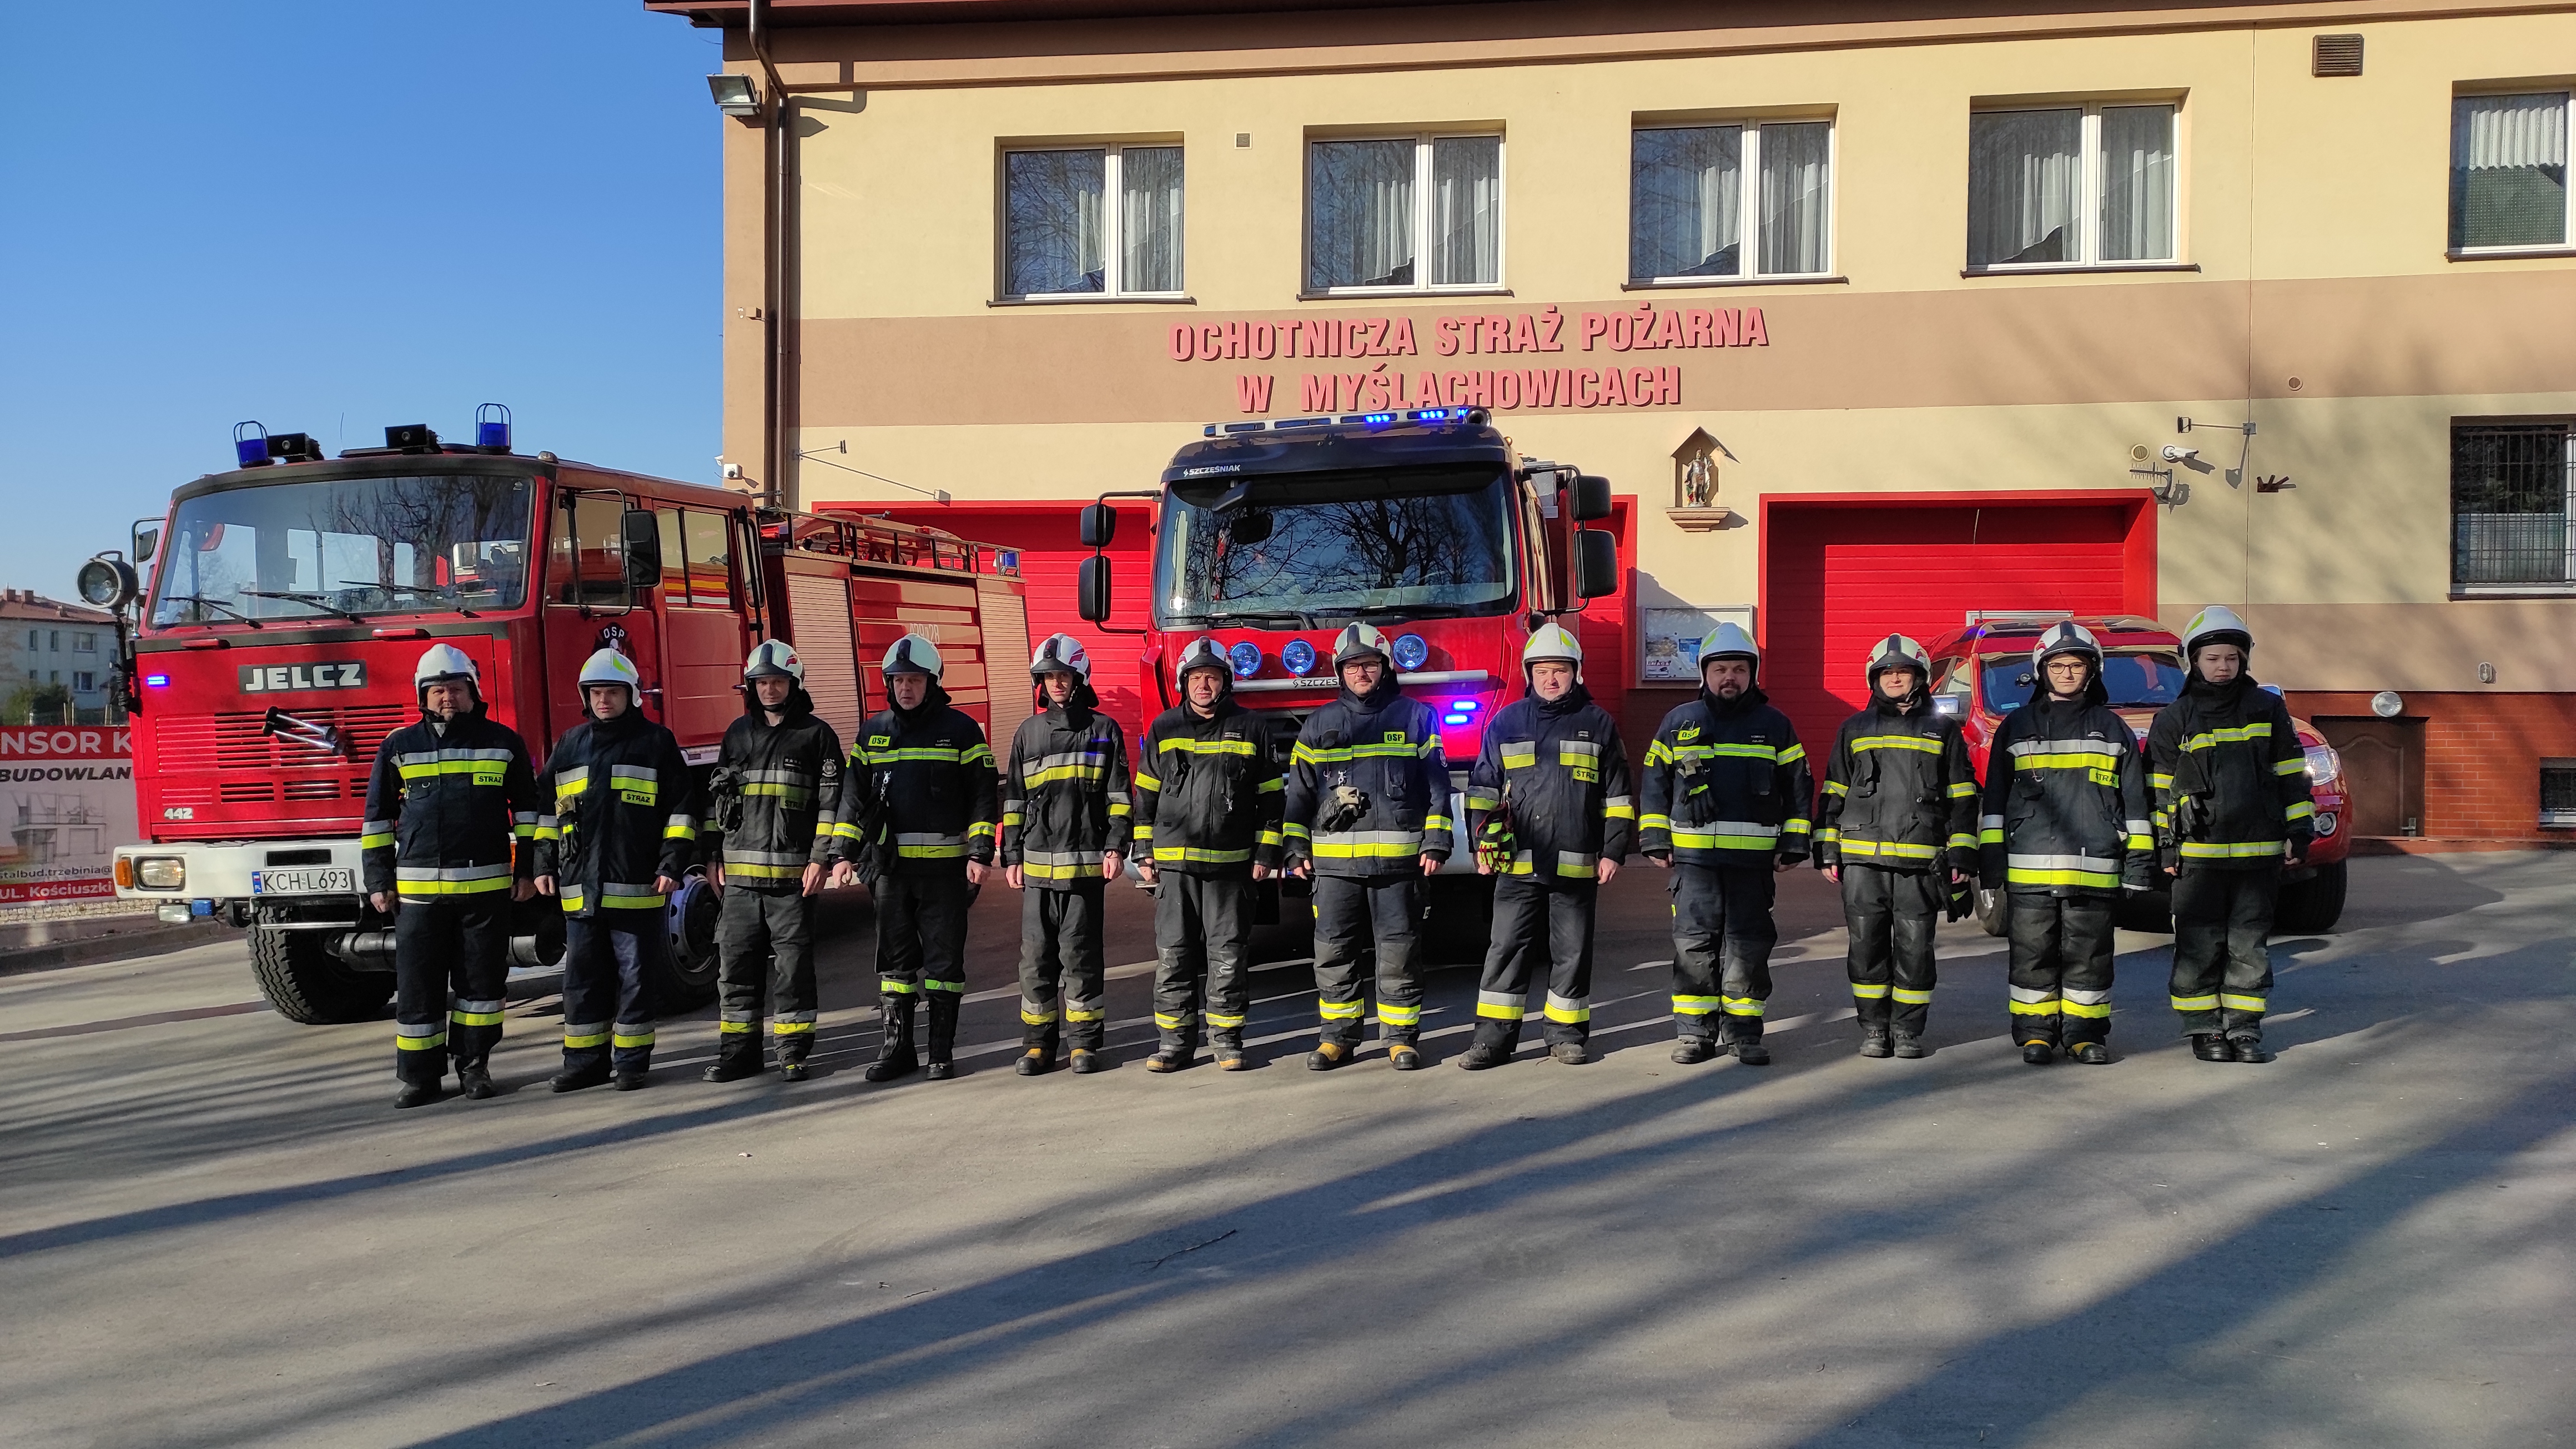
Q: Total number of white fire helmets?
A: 12